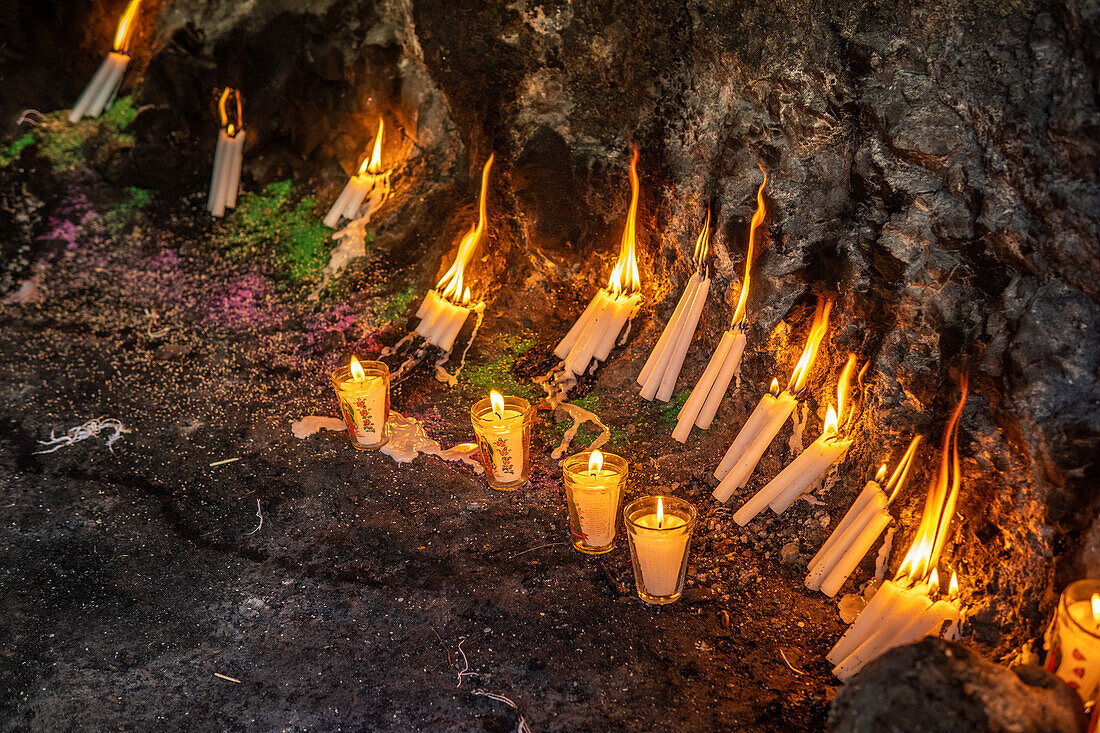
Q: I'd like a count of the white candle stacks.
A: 11